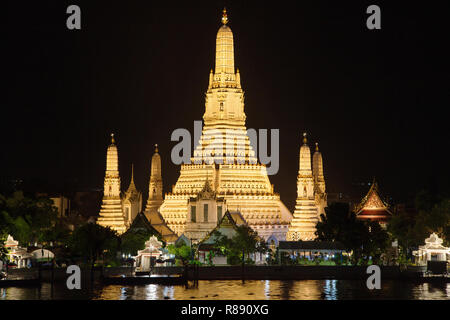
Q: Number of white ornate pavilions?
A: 3